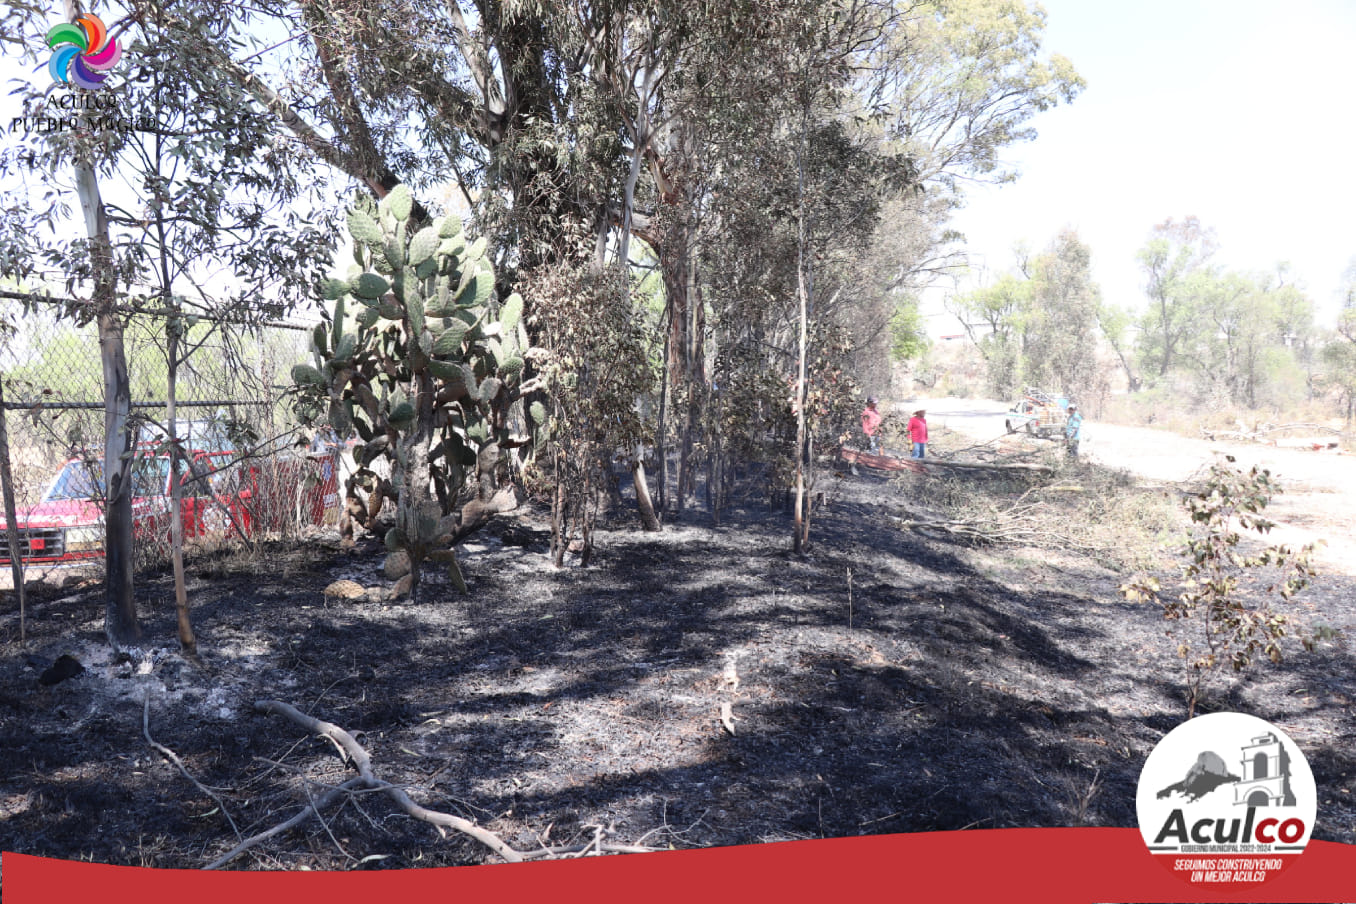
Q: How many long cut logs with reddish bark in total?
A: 1